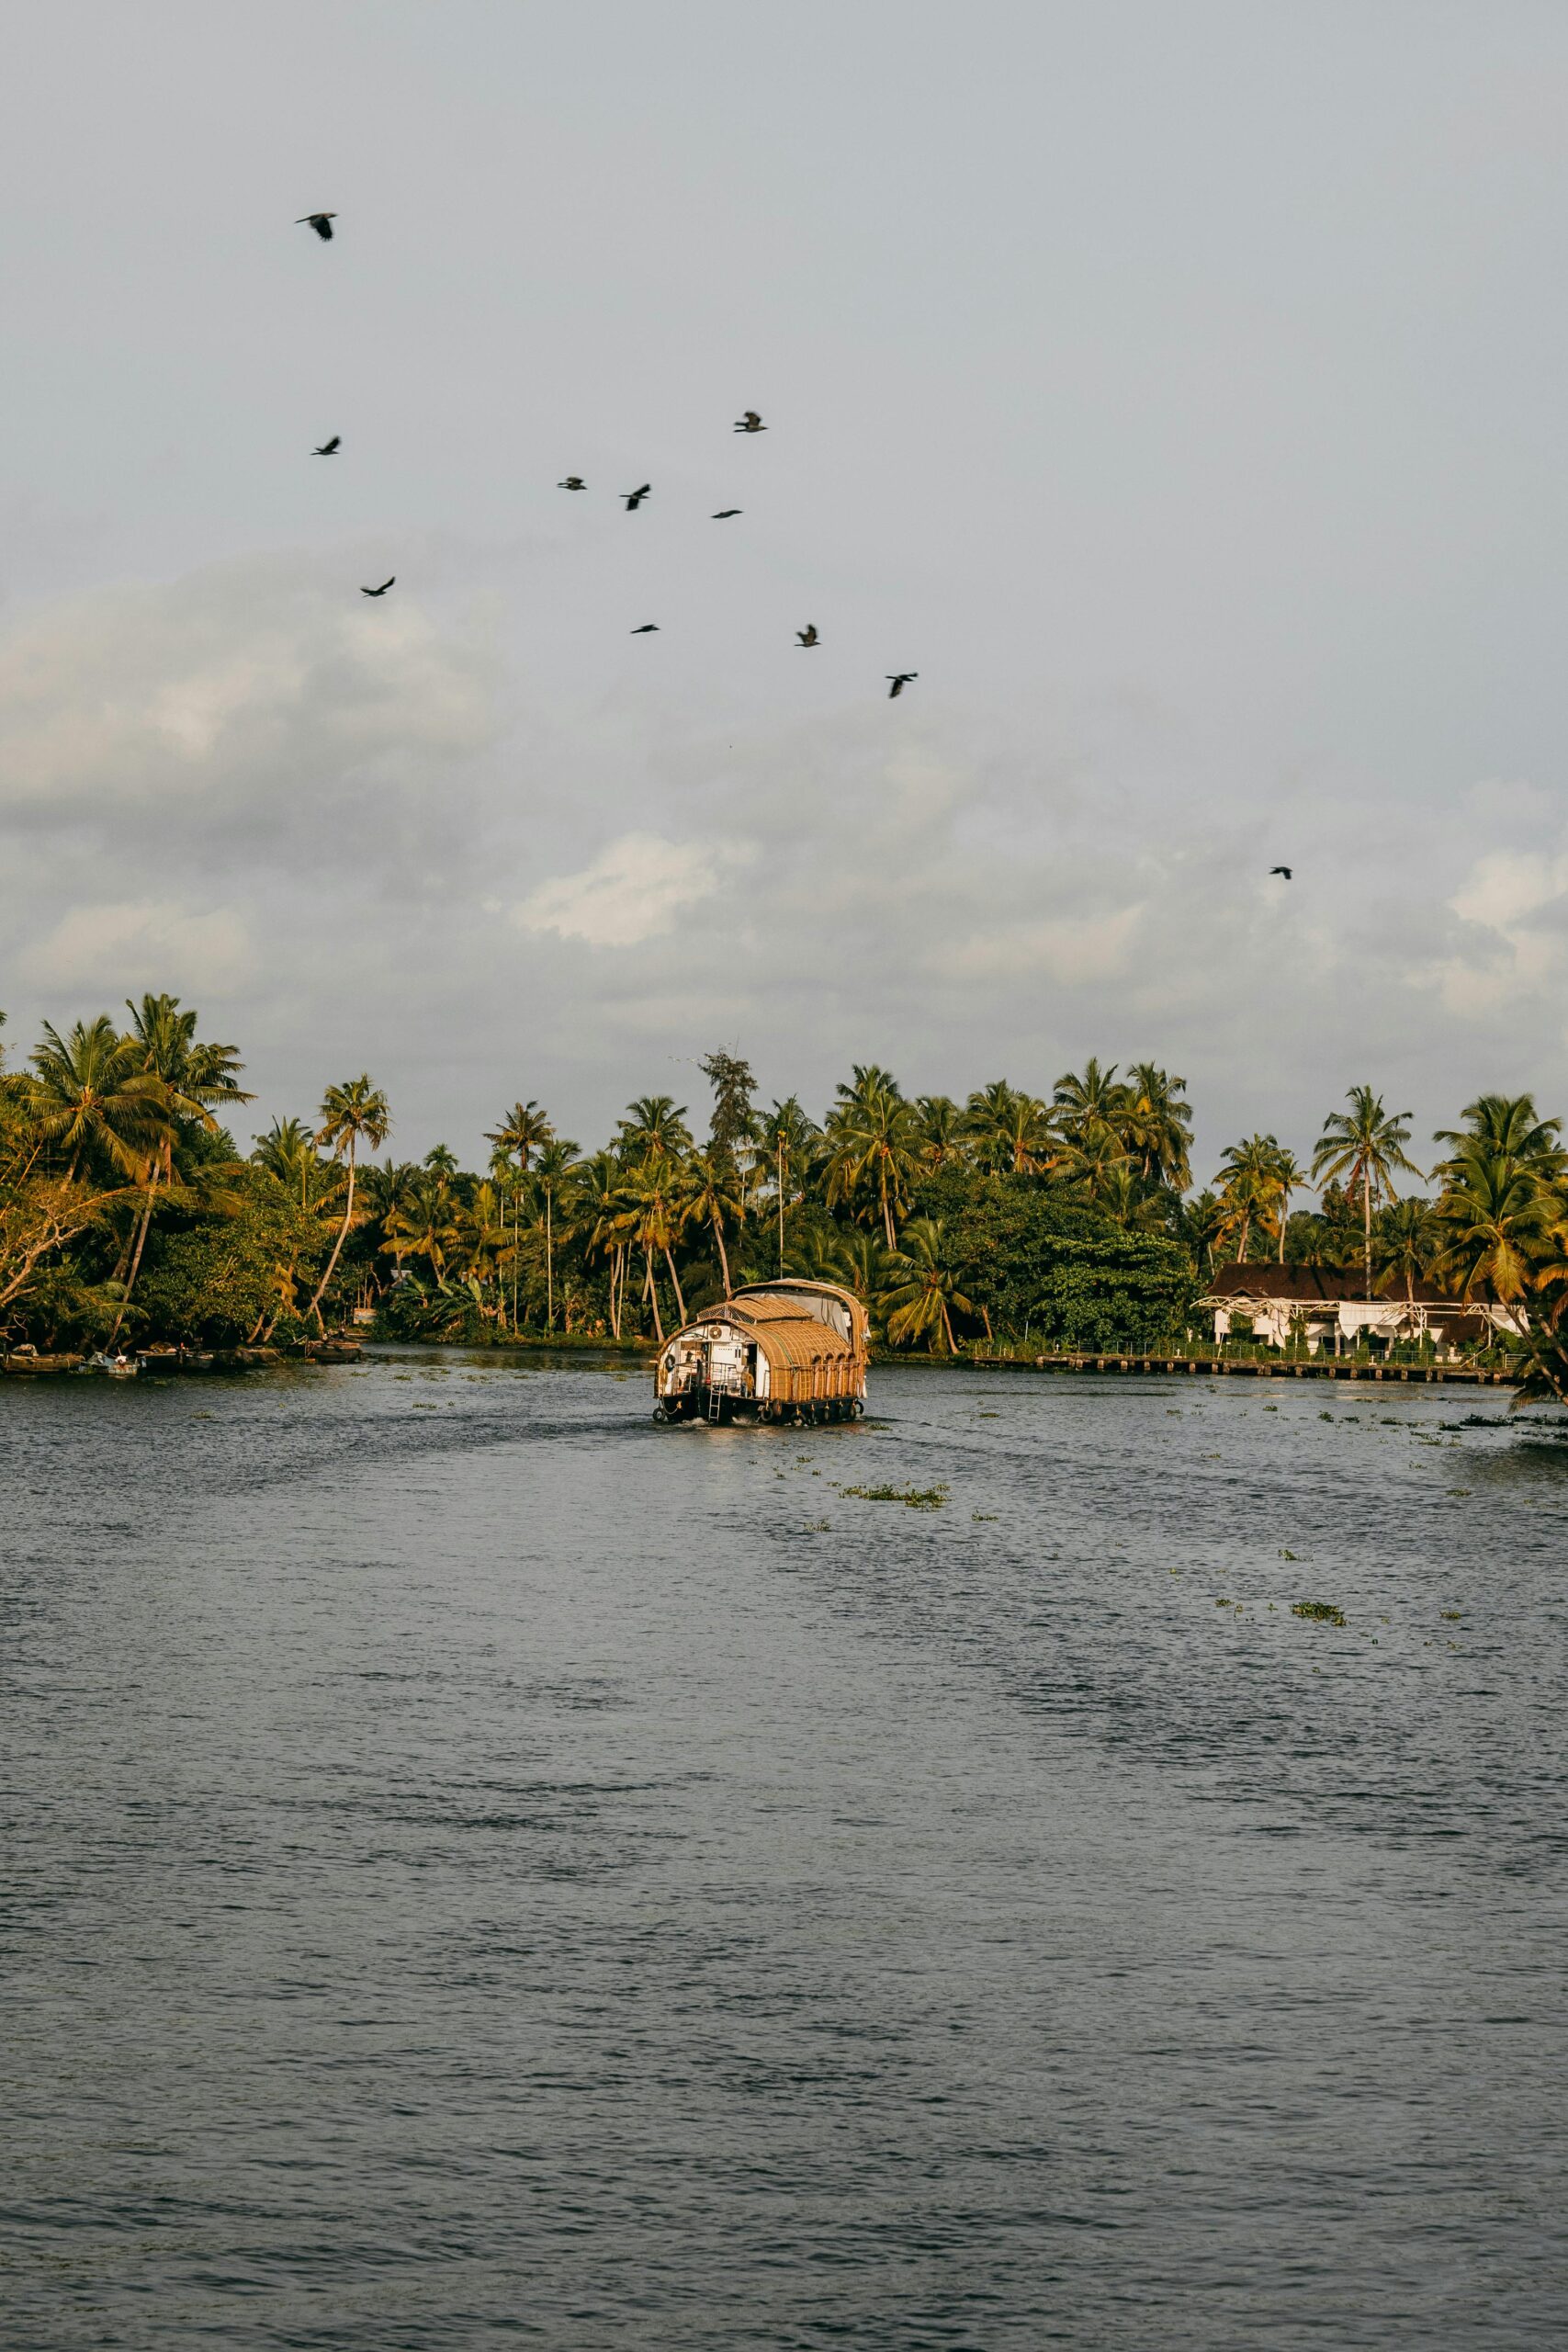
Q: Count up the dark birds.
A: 11